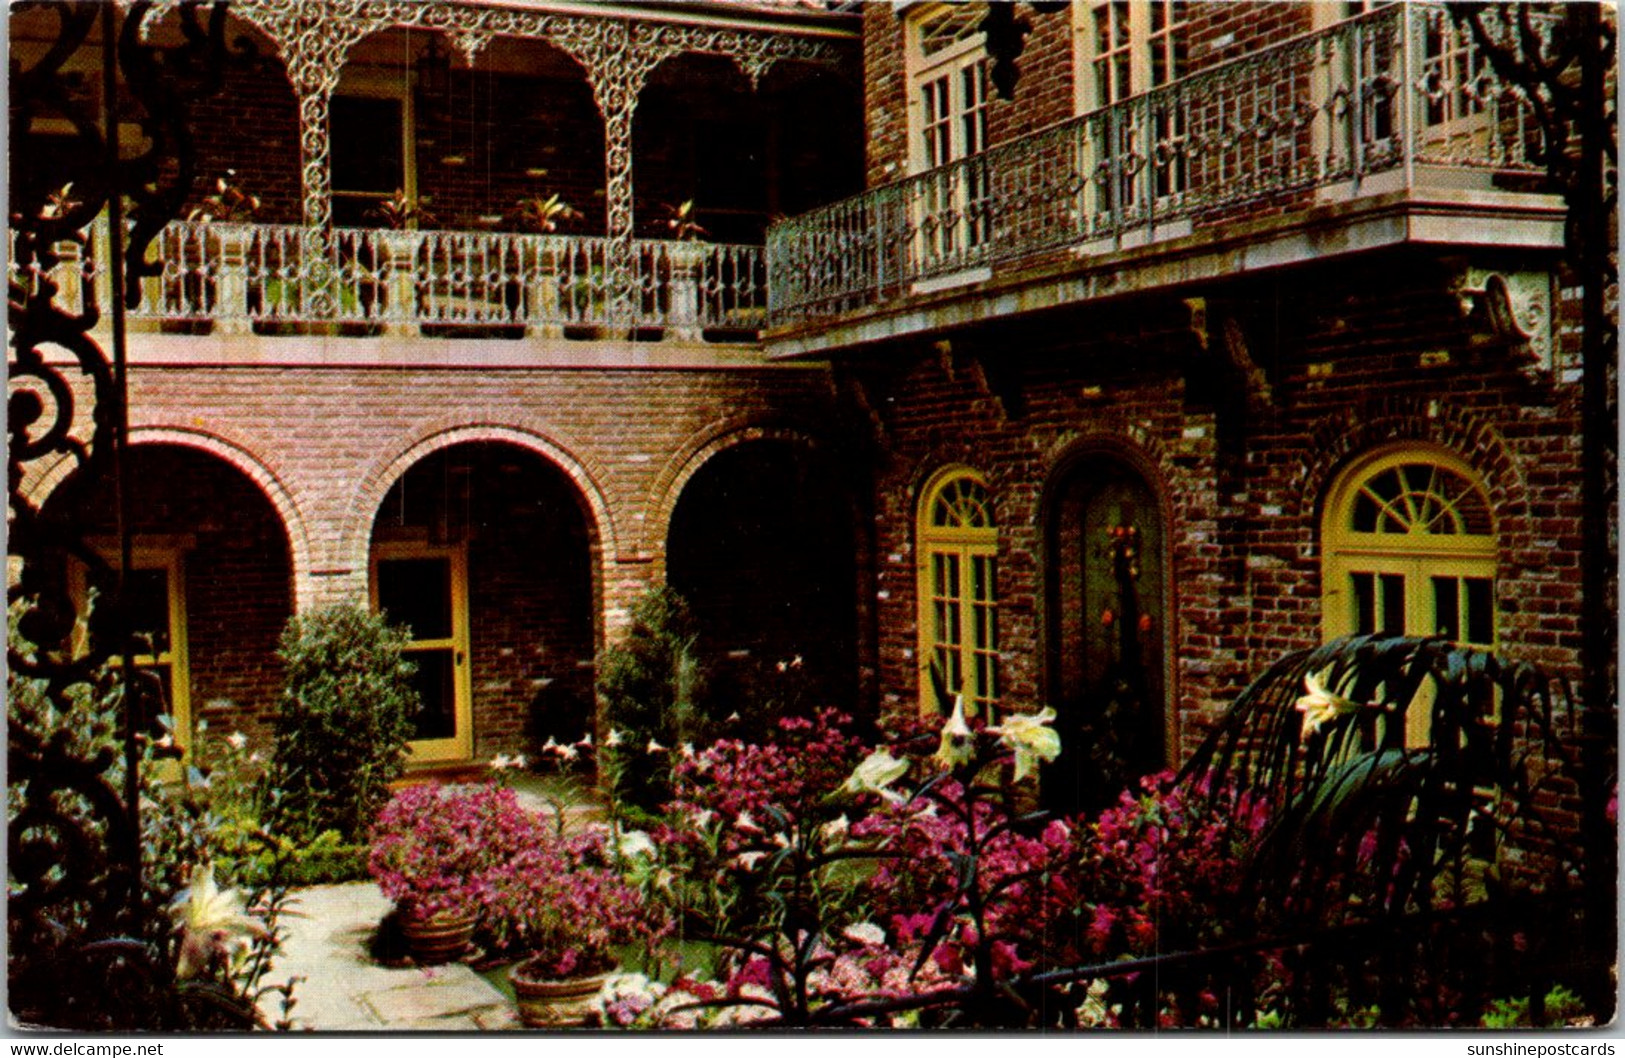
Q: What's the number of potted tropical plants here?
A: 5